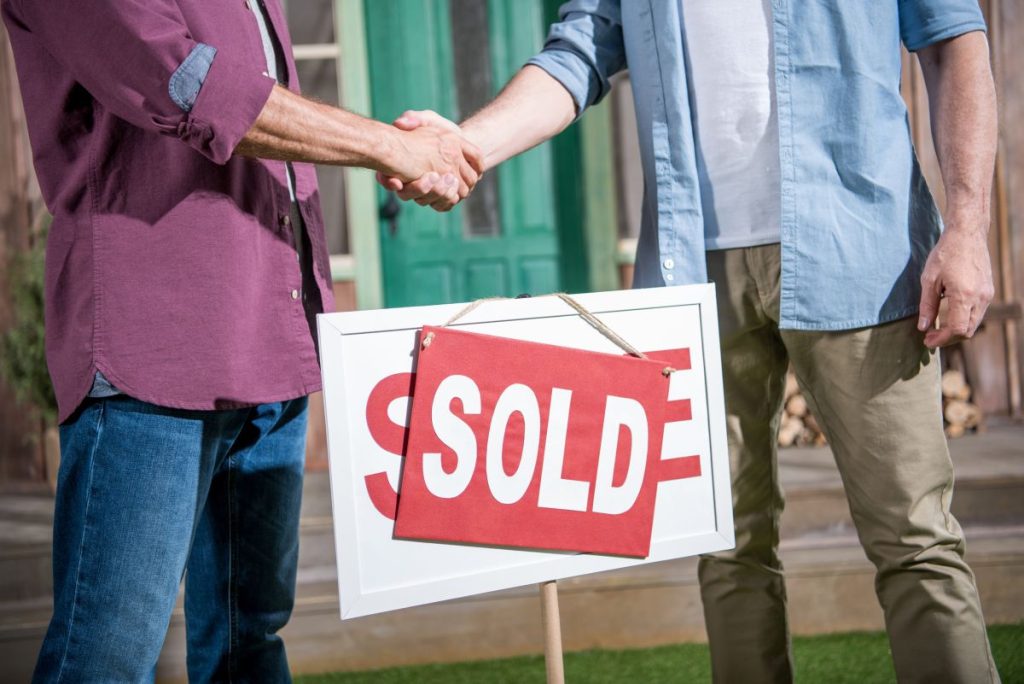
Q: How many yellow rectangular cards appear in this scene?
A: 0